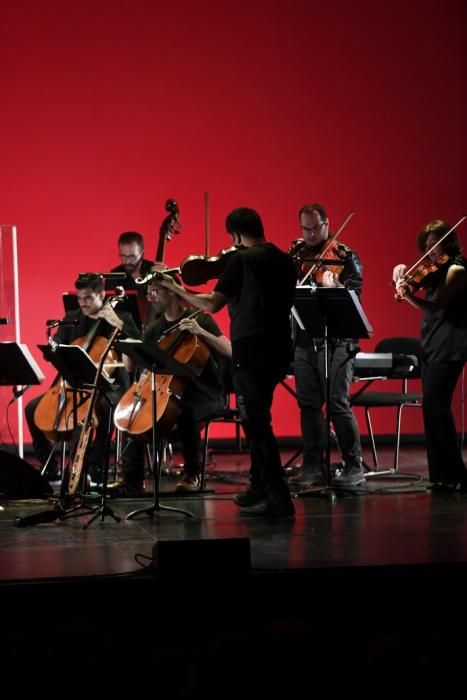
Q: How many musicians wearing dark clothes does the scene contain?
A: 6